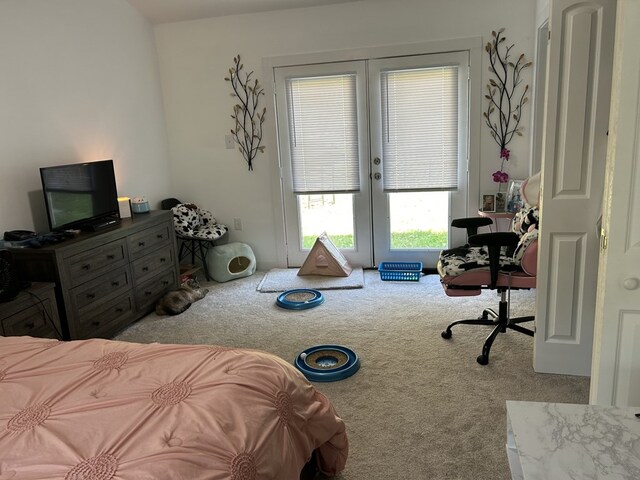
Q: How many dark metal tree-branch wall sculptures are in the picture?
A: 2